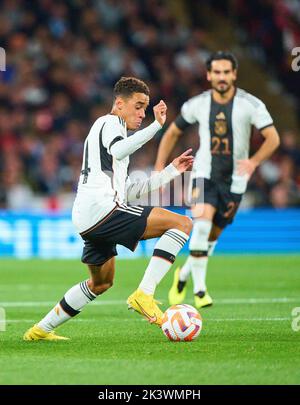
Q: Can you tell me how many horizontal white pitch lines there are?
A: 2